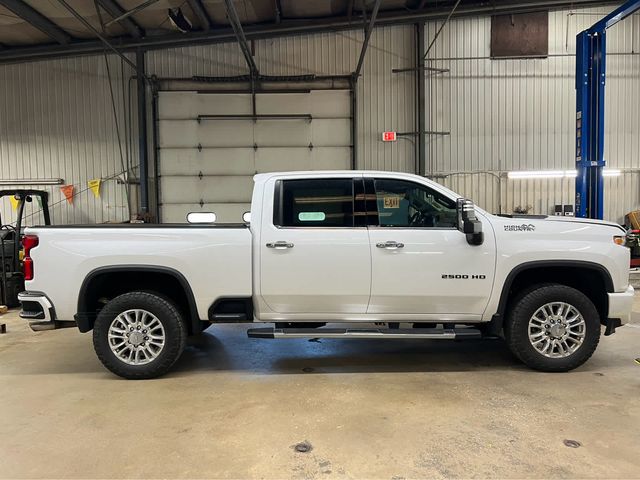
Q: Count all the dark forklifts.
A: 1